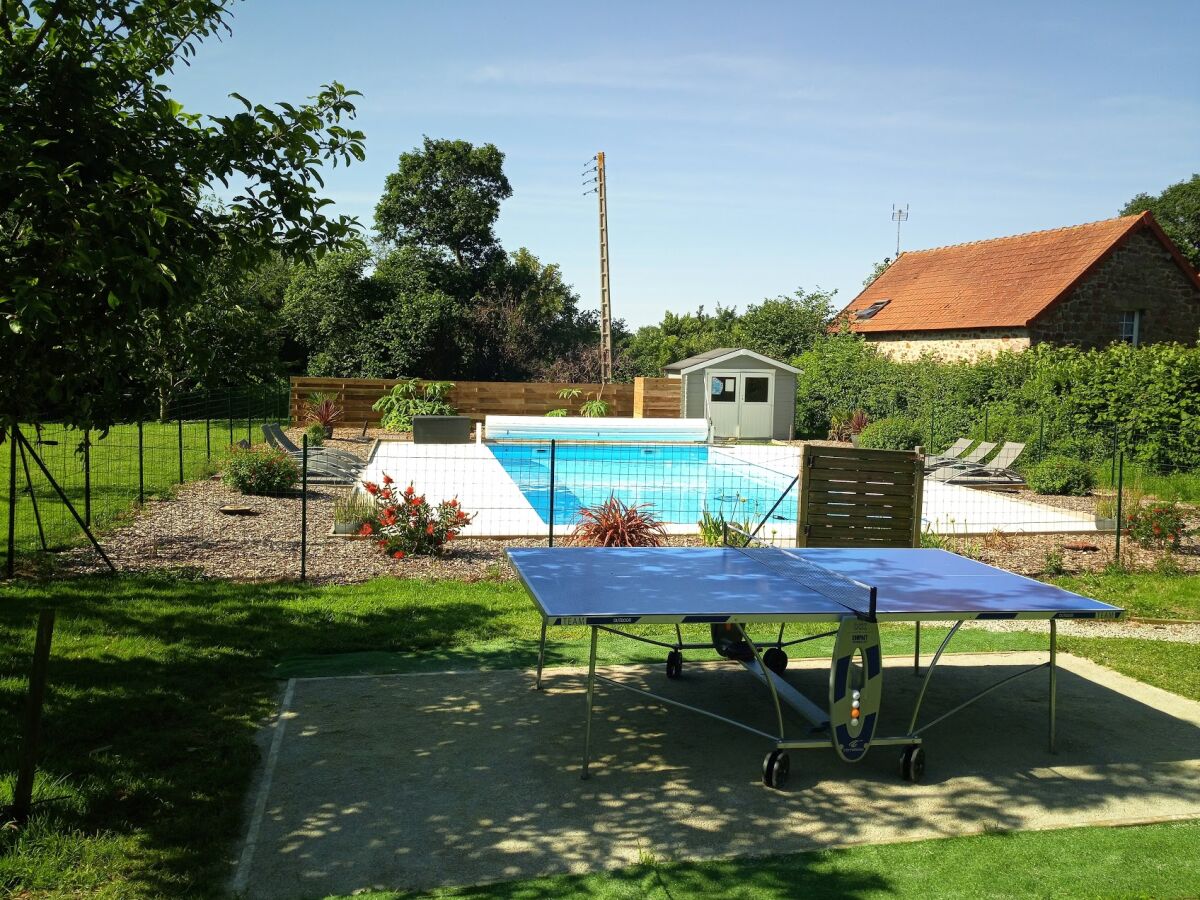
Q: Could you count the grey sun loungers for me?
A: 6